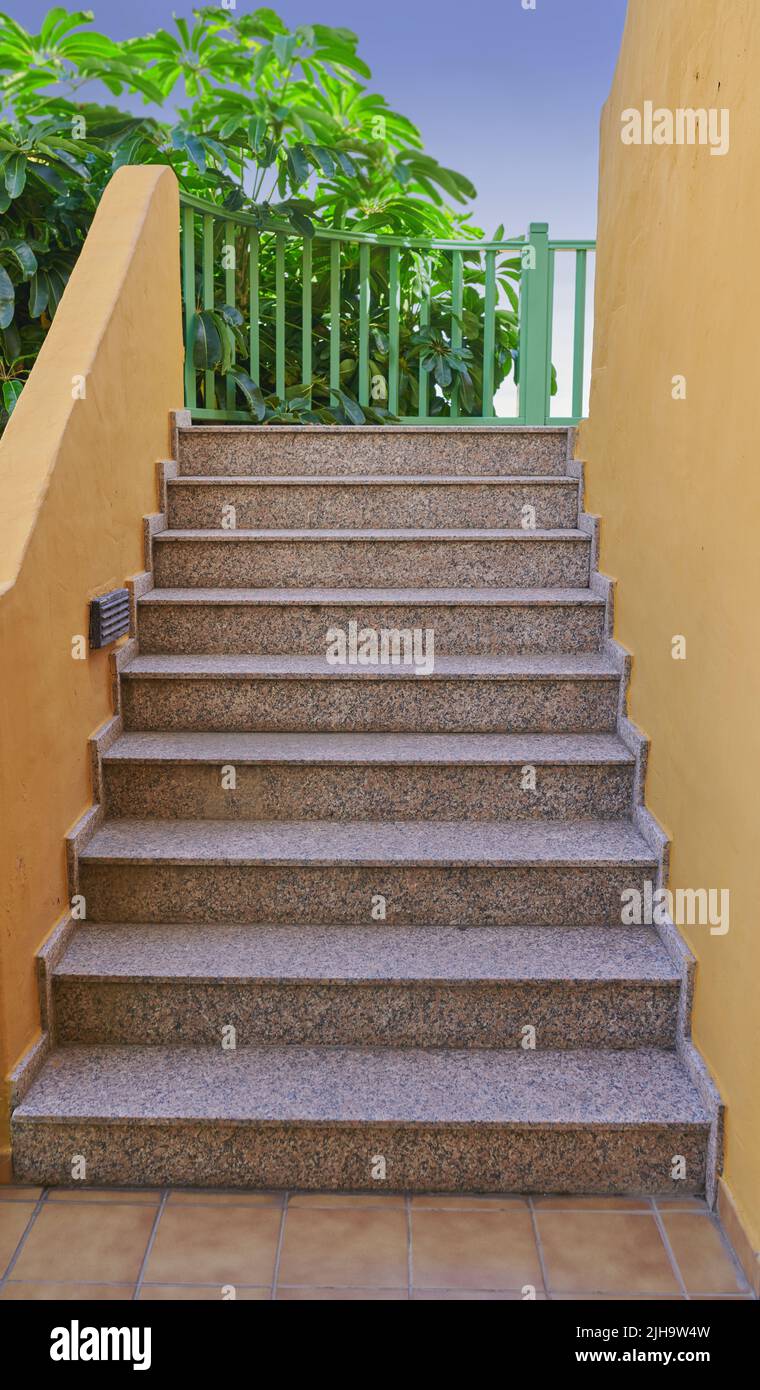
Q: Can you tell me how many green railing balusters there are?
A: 13